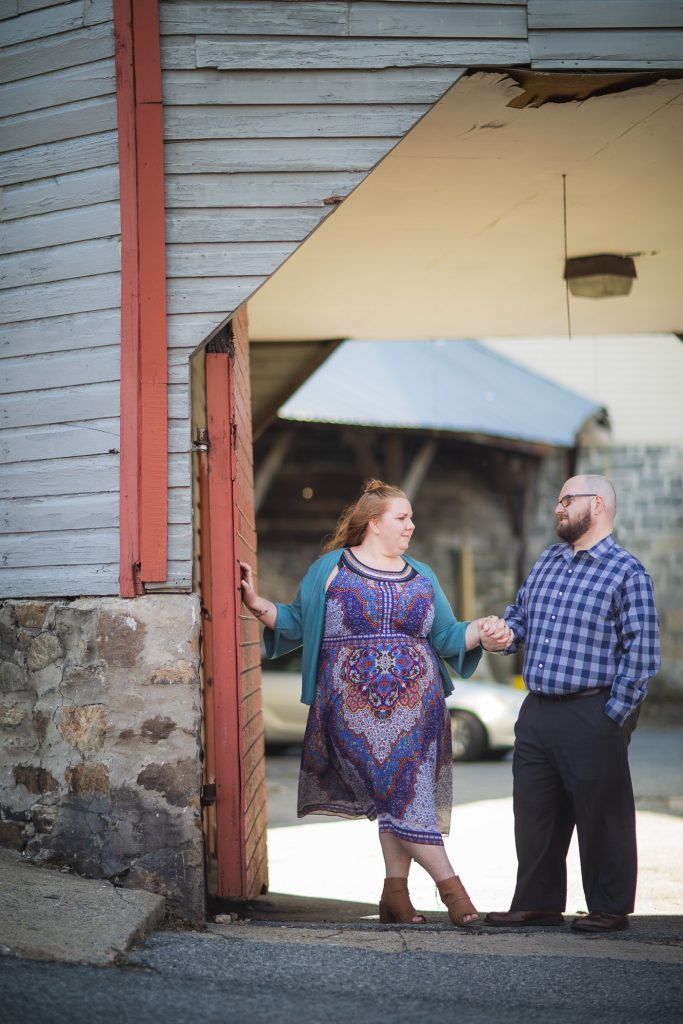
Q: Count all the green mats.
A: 0